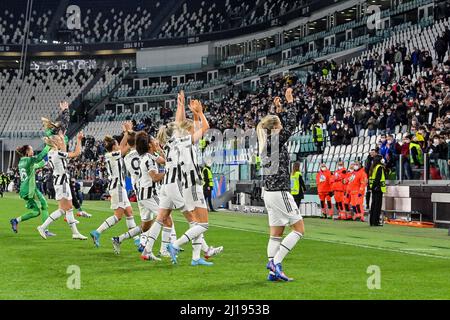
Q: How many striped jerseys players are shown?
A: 6